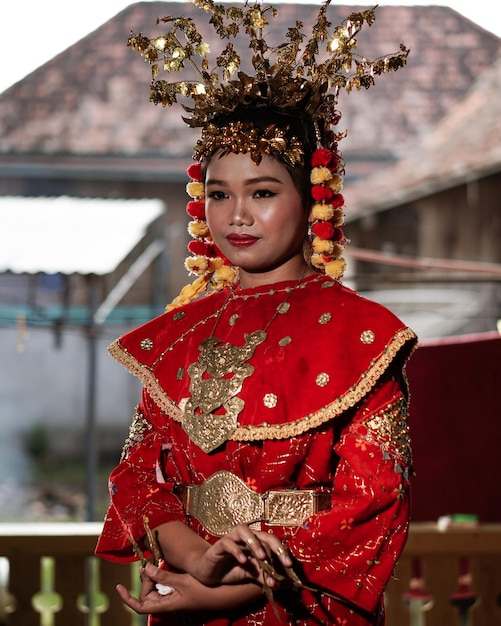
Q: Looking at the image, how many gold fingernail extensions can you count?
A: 5